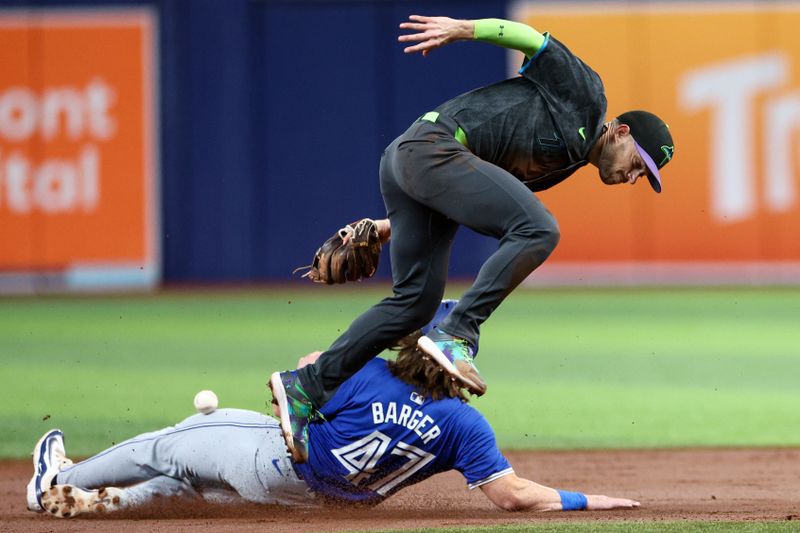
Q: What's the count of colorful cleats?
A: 2